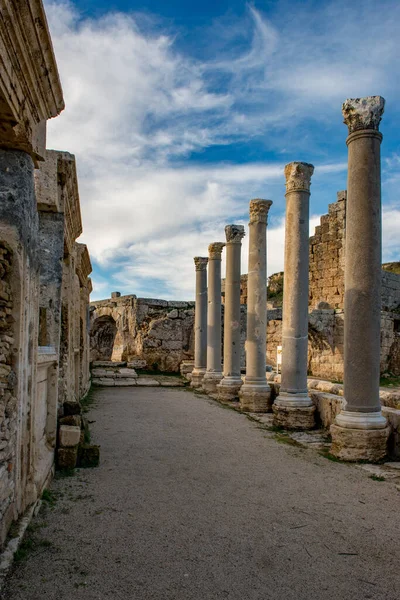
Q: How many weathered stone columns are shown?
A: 6